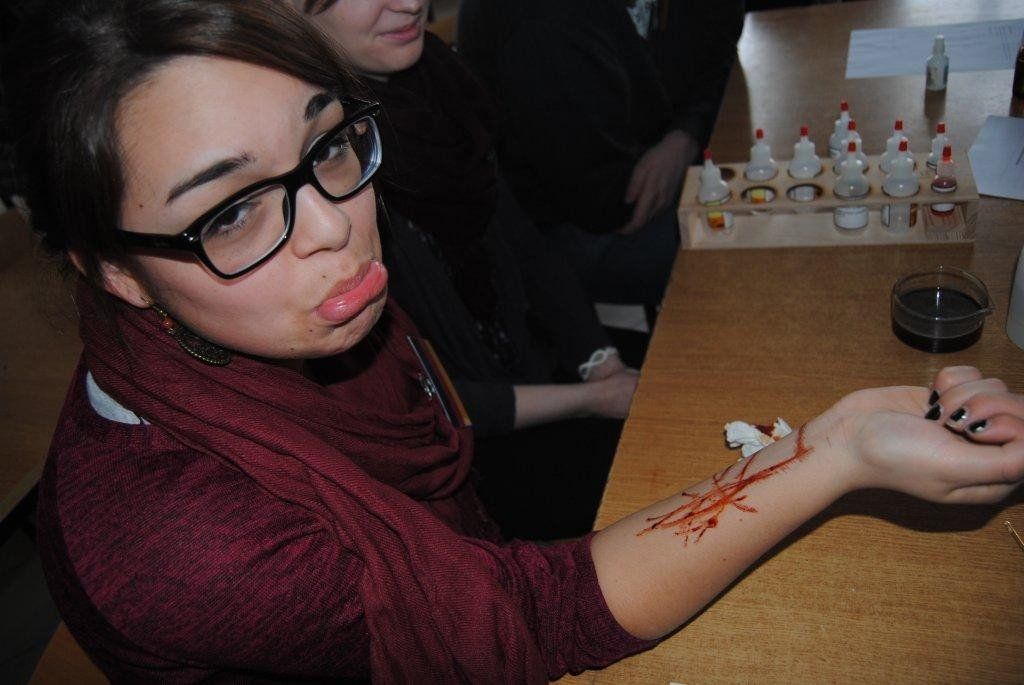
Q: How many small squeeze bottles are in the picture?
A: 11